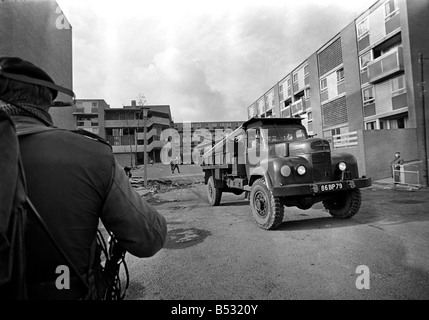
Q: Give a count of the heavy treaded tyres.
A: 3